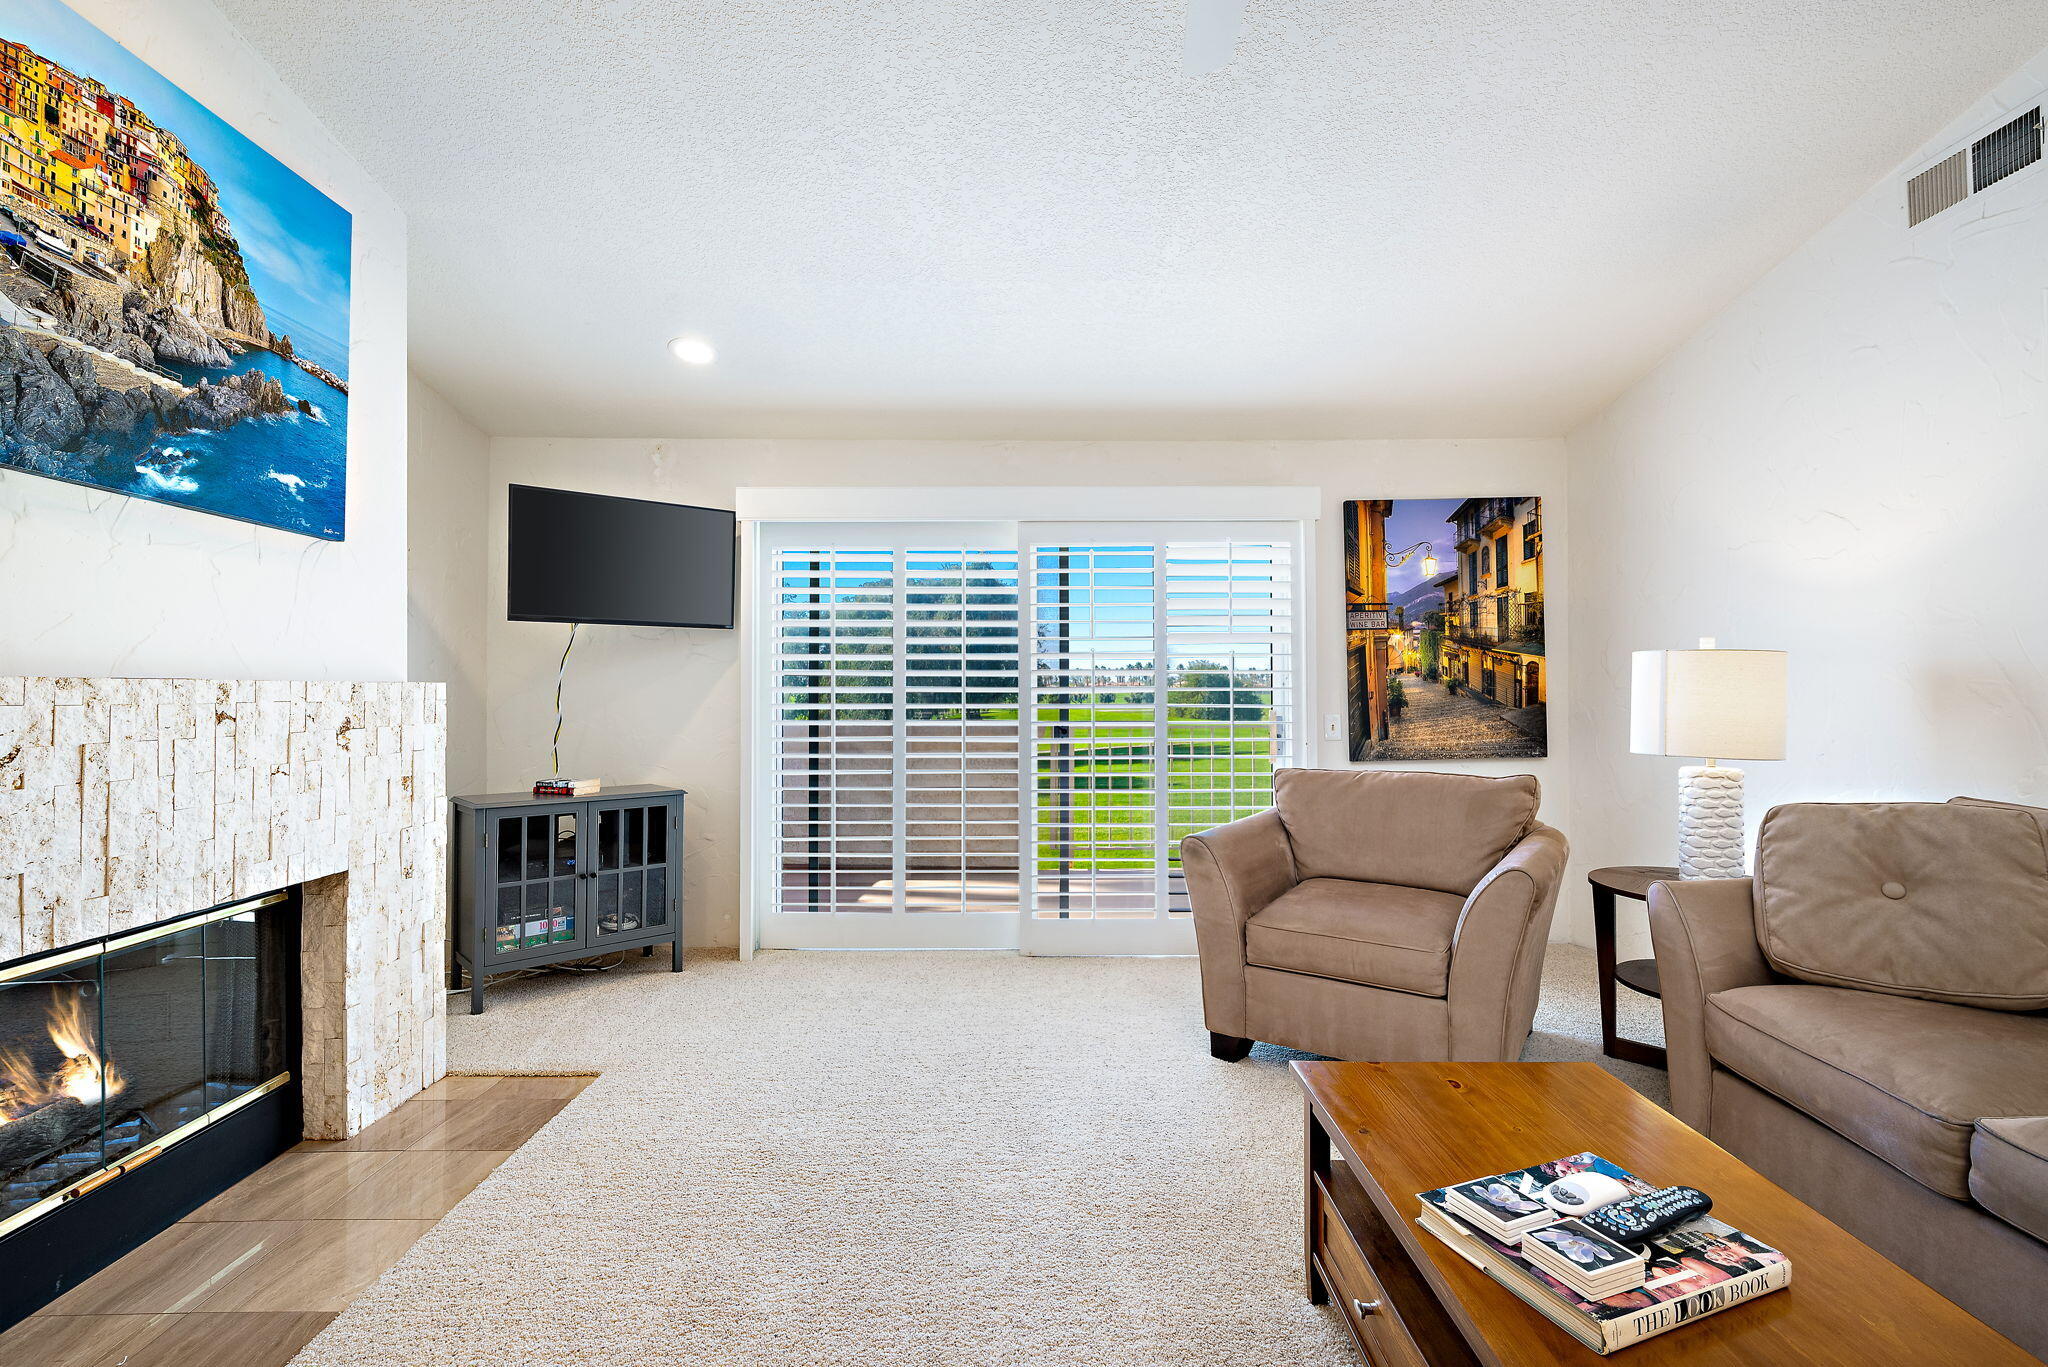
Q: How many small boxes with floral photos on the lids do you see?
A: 2